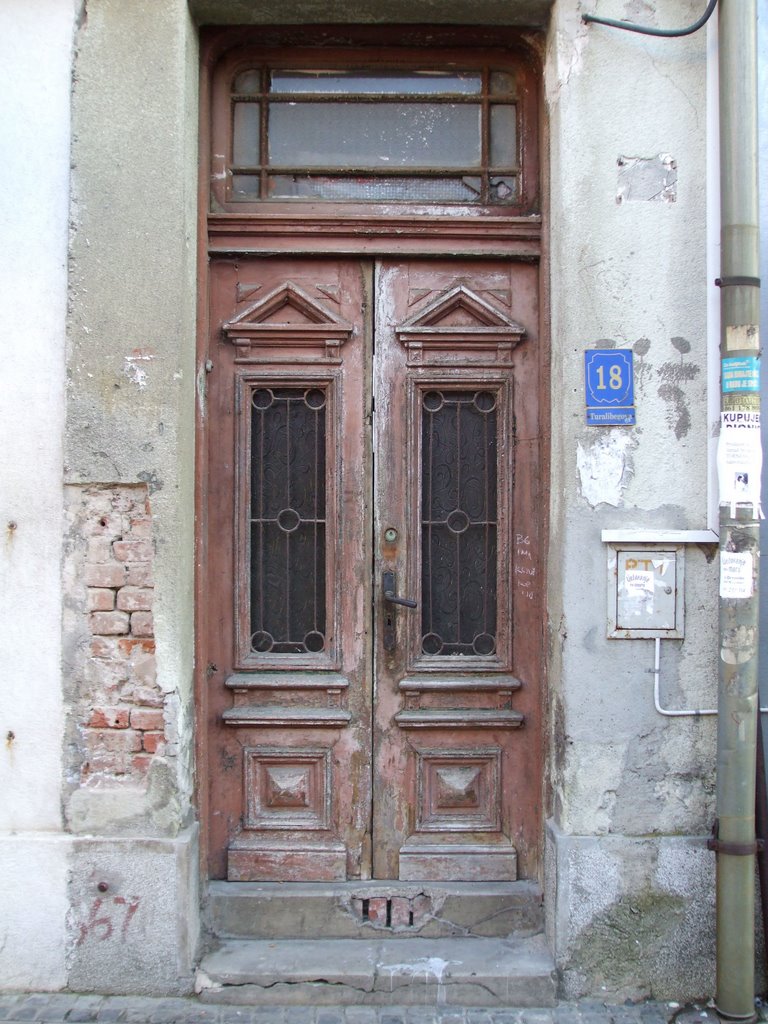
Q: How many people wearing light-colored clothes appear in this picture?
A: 0